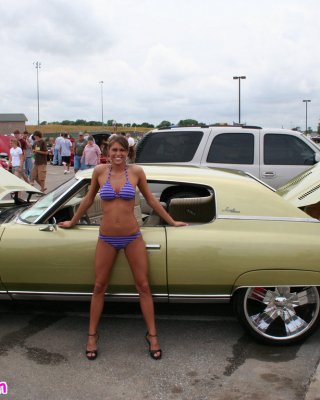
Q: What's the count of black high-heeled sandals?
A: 2